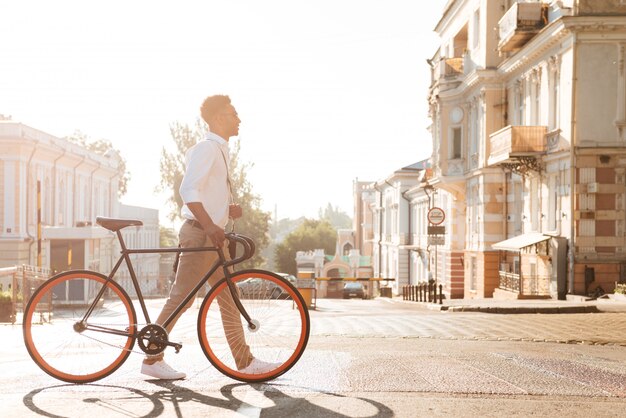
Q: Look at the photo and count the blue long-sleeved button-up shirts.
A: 0